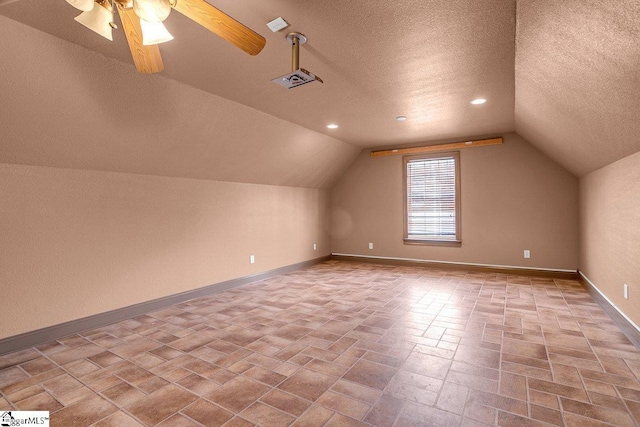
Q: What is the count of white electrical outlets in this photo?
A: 5